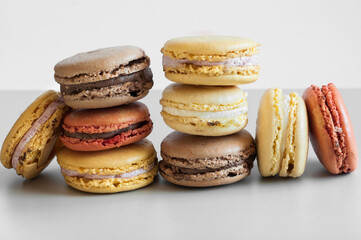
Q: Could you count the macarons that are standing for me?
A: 3